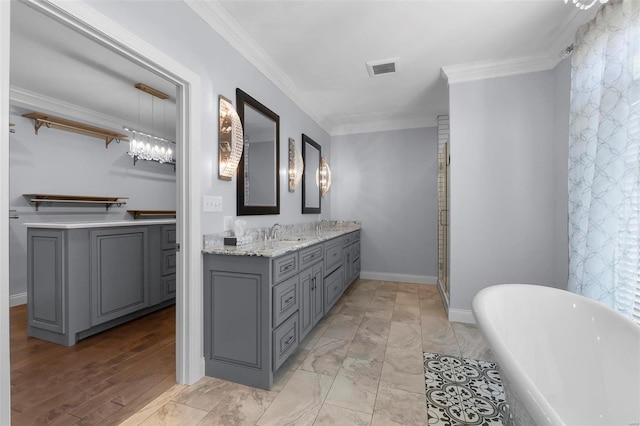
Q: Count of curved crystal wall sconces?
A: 3